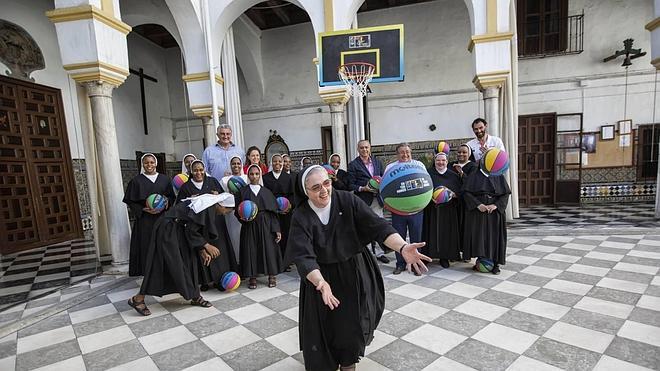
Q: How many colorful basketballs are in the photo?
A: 13